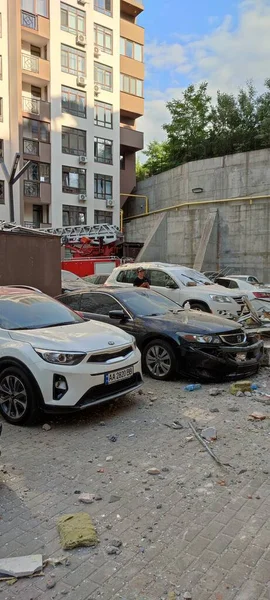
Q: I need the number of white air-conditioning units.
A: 8